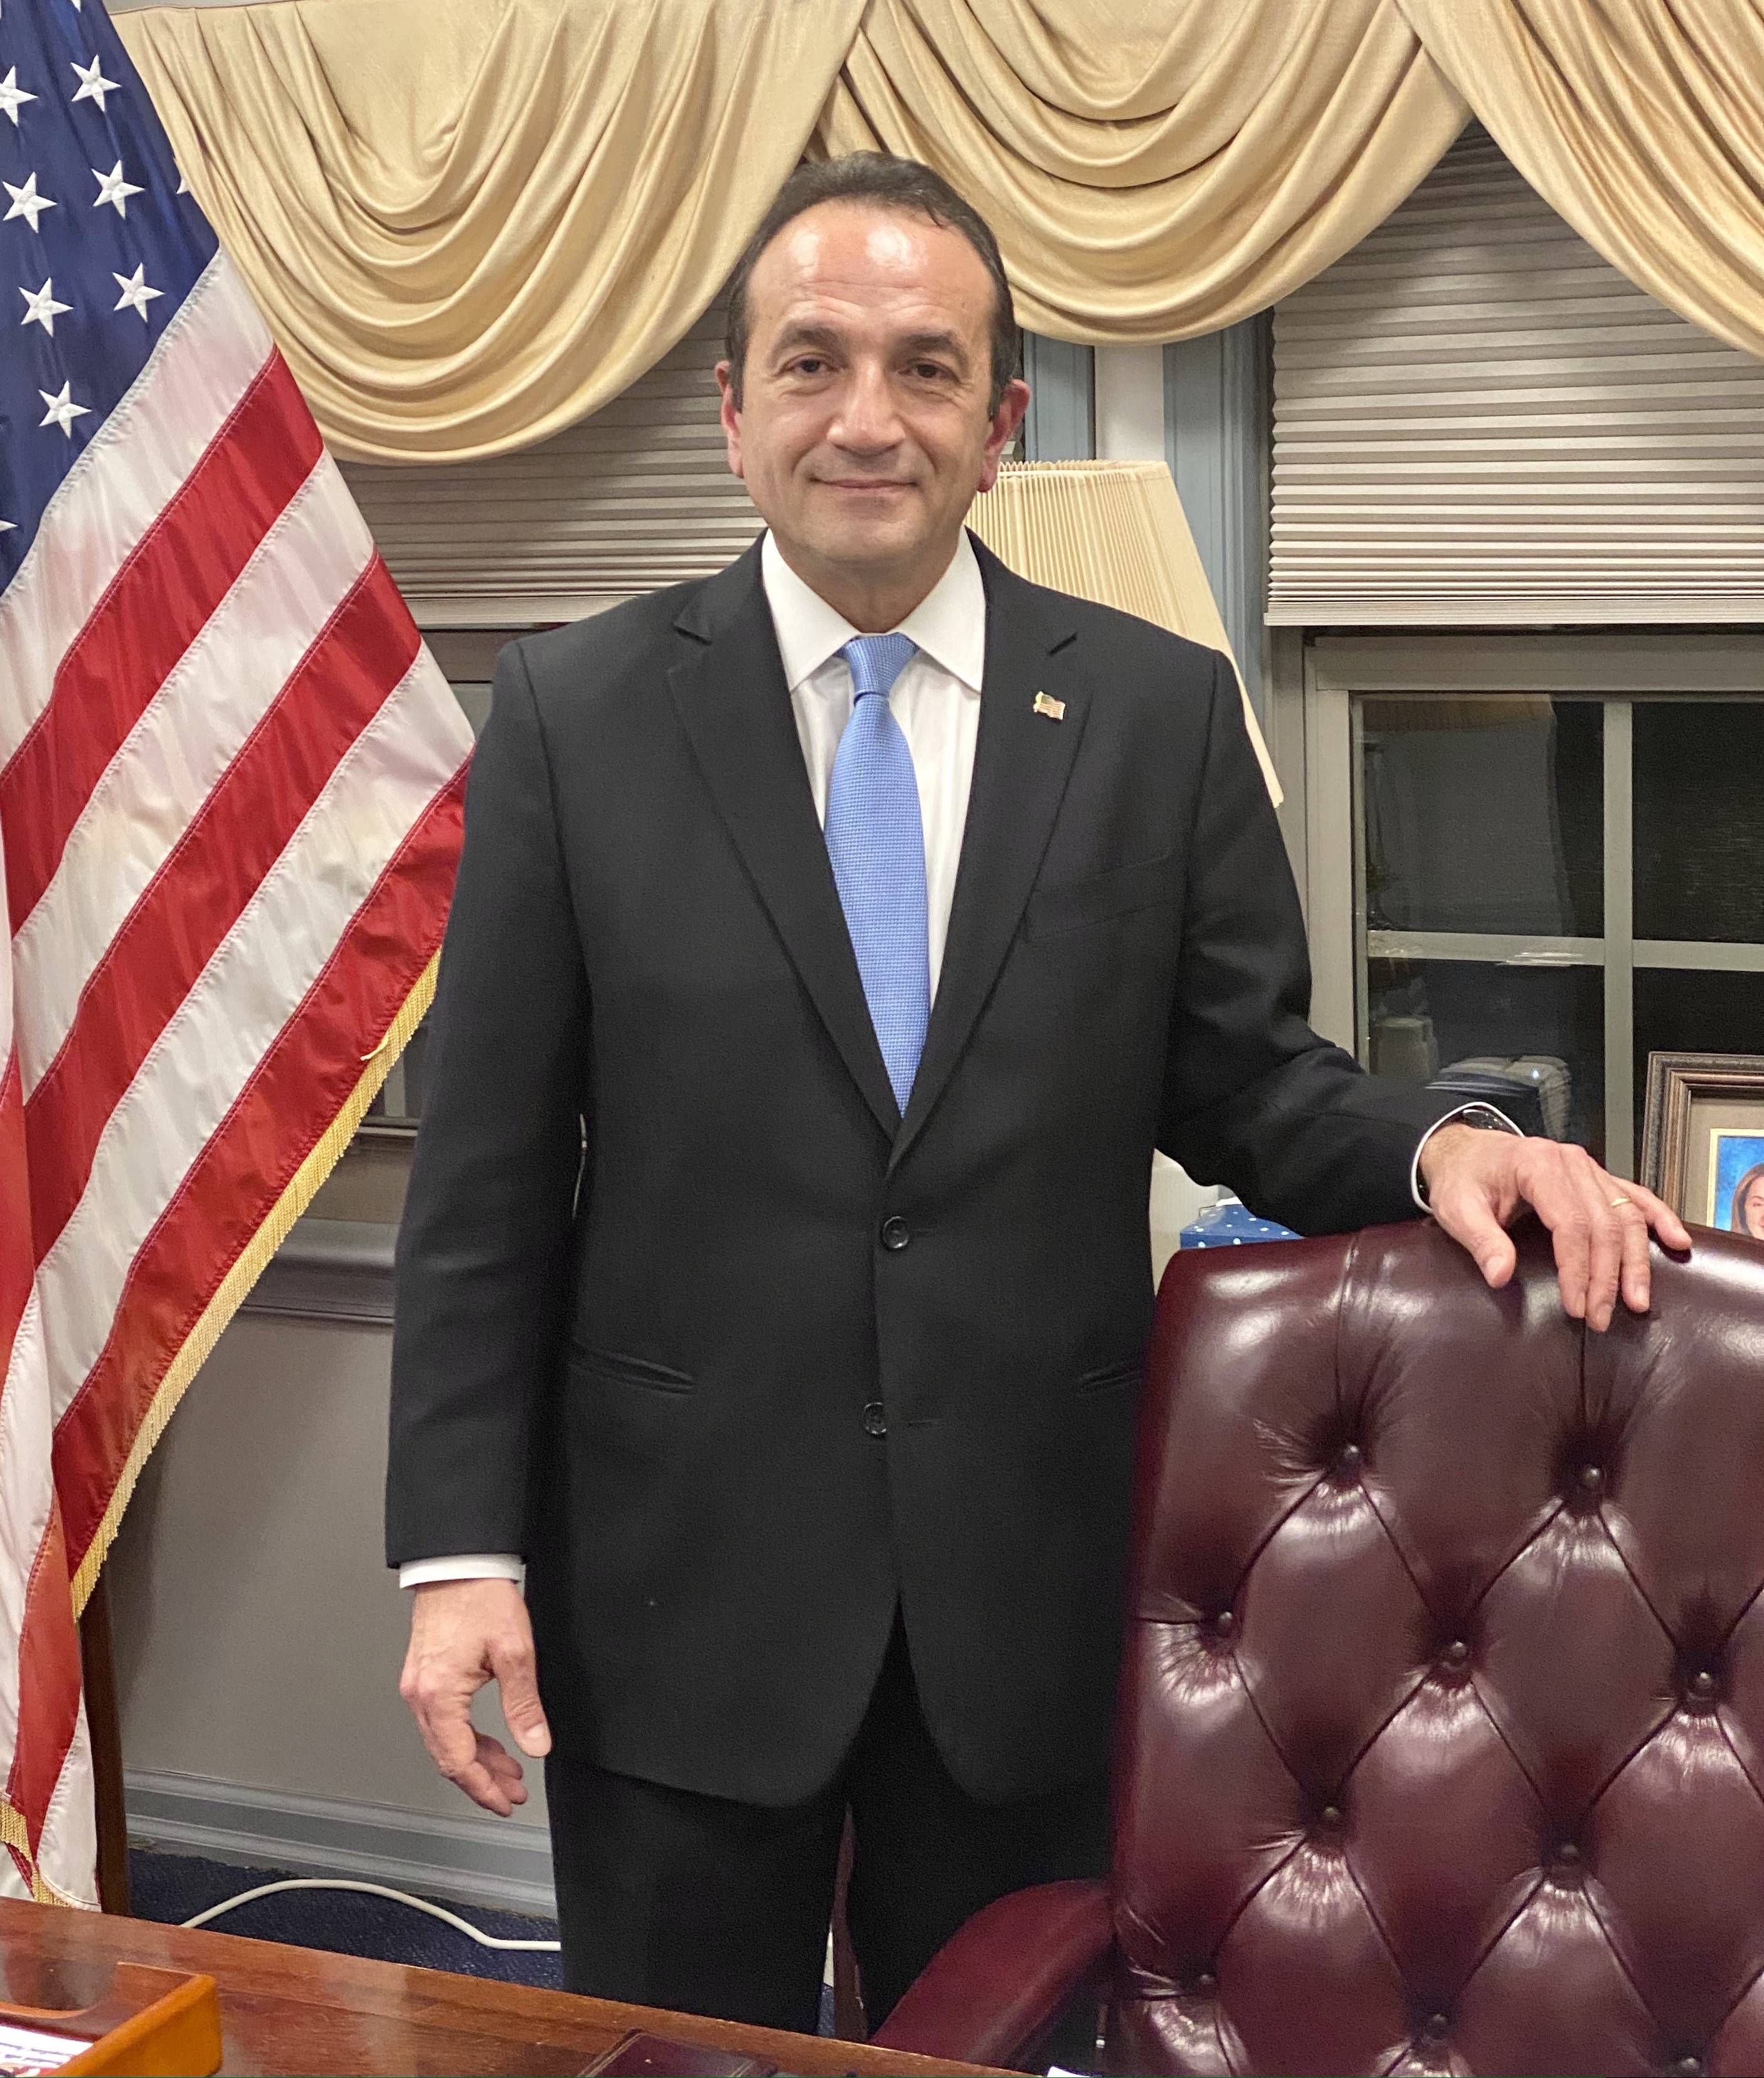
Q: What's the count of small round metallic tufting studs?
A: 10